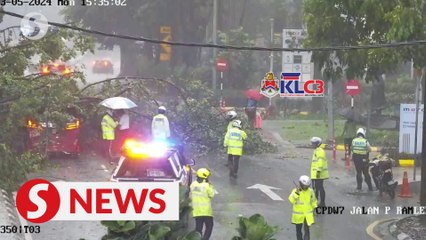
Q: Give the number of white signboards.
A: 2